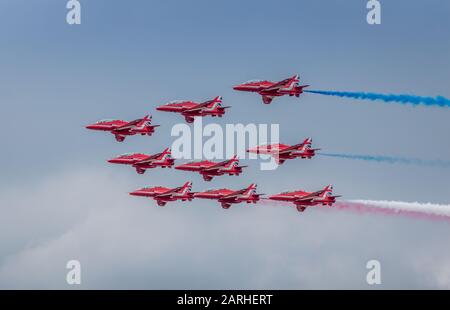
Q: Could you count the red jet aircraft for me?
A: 9